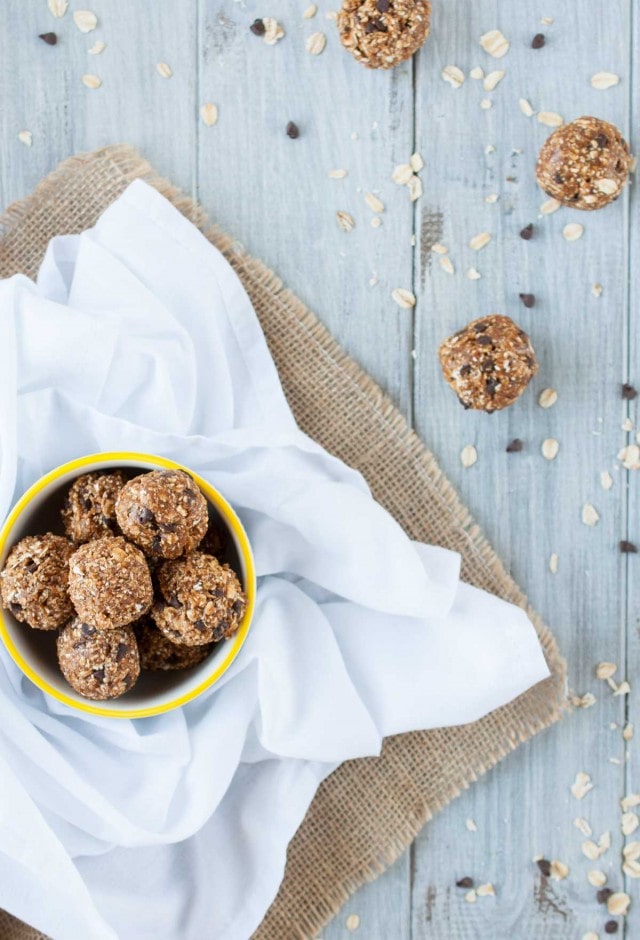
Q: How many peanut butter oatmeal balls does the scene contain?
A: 11